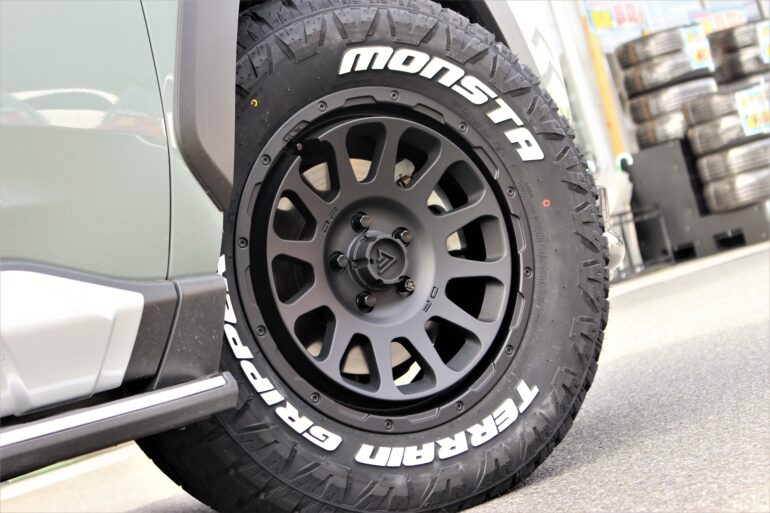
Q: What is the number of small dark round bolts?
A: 12